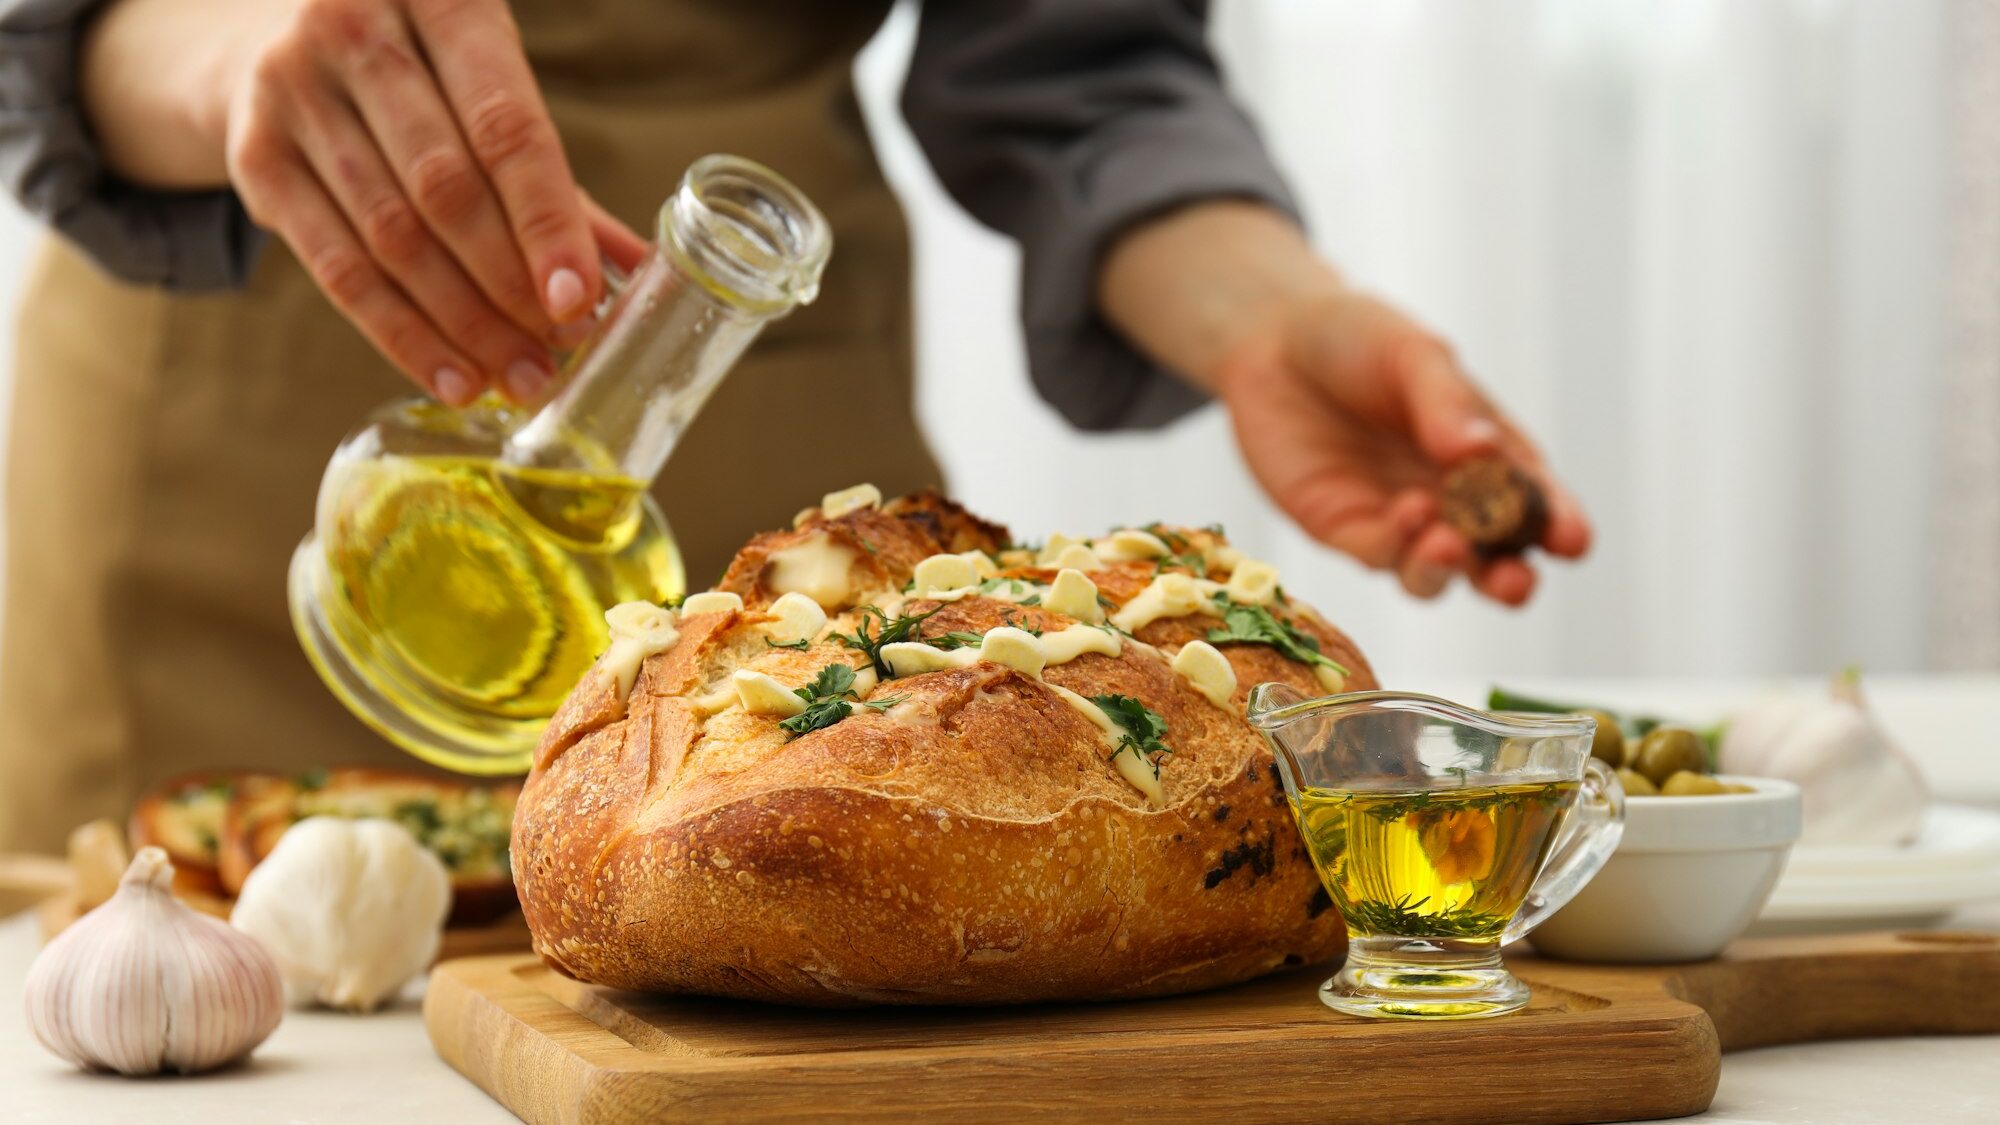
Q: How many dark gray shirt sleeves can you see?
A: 2